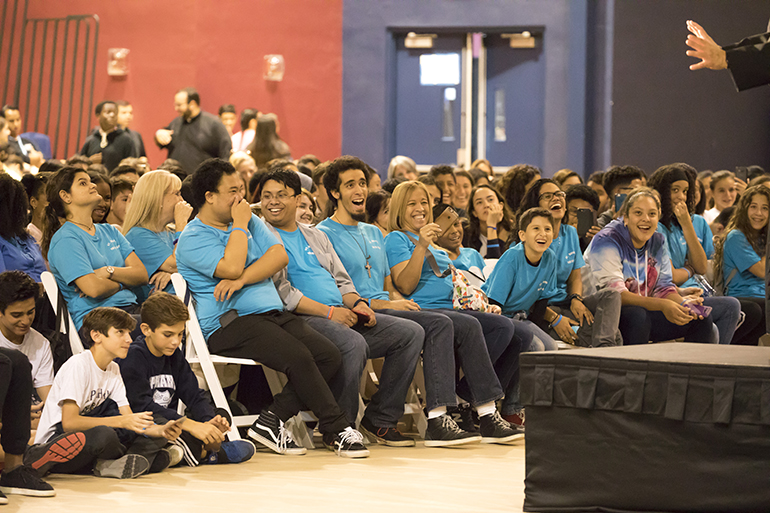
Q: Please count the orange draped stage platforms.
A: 0